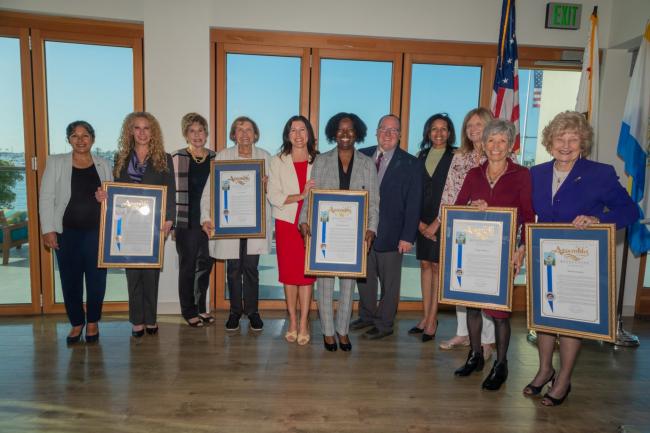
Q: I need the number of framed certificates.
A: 5